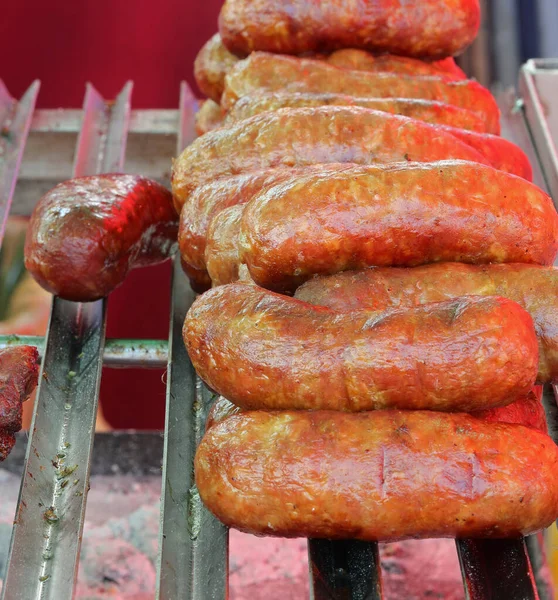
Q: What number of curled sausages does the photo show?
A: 1